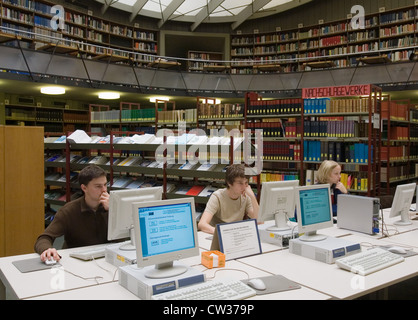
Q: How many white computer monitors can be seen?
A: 5